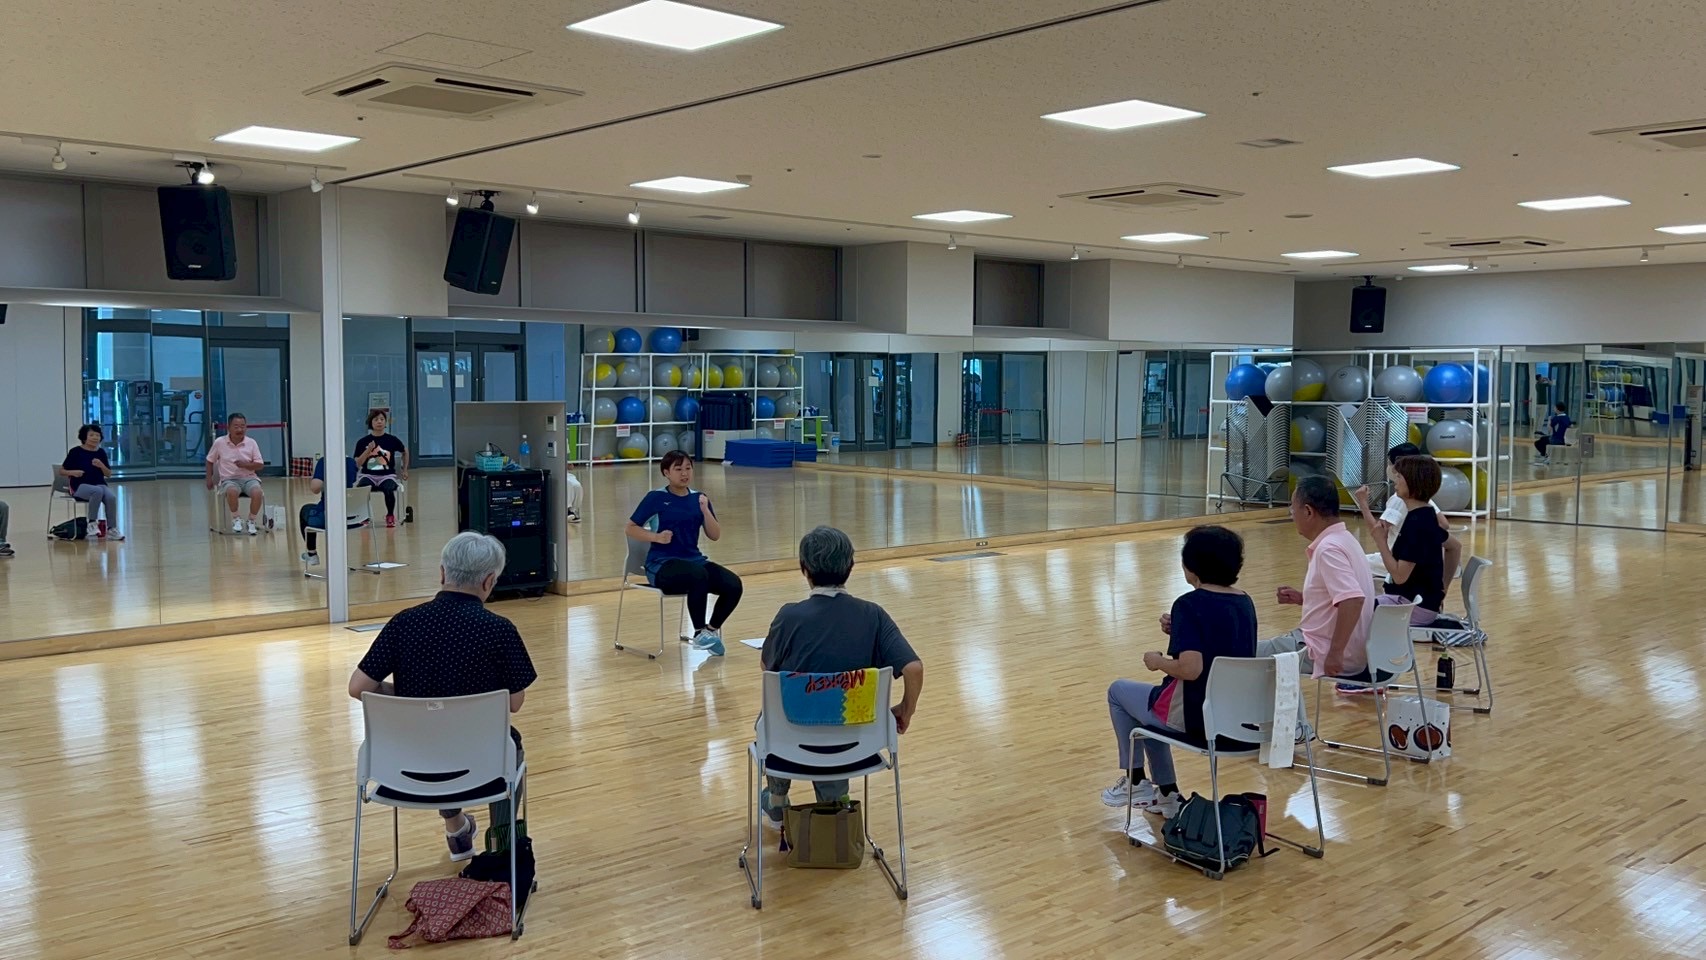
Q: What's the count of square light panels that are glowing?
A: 11